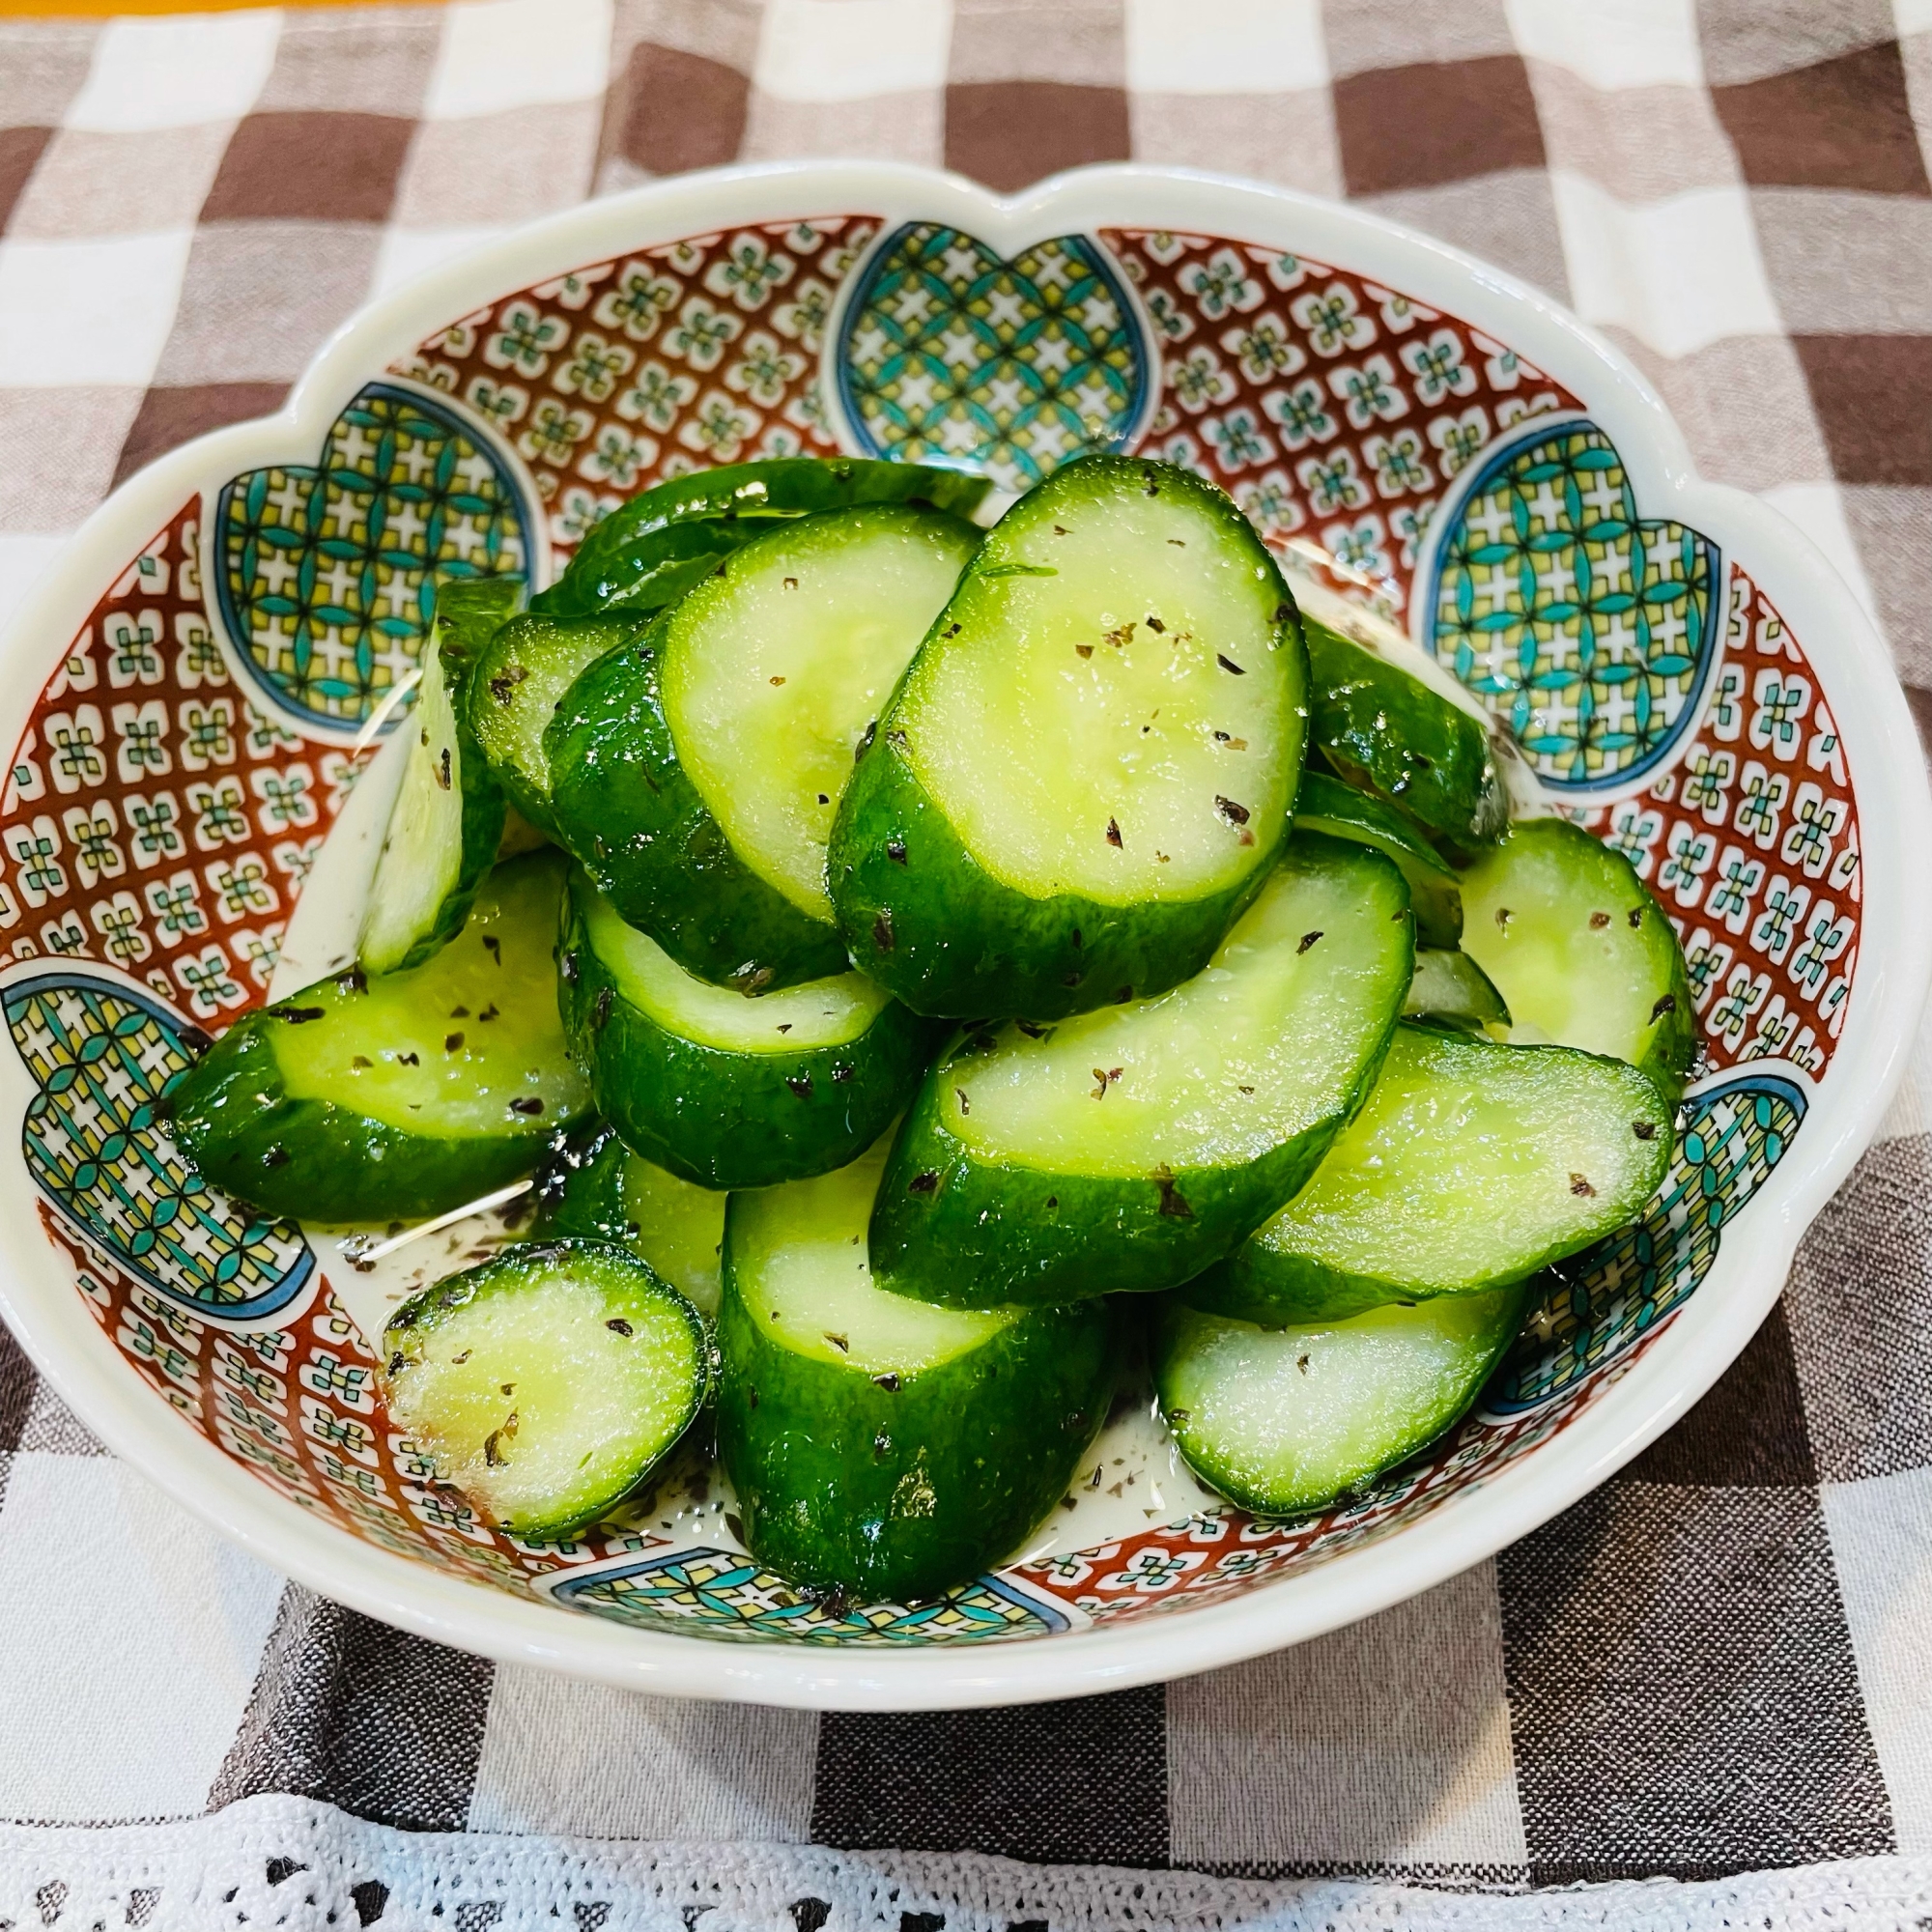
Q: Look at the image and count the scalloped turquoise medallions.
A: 6